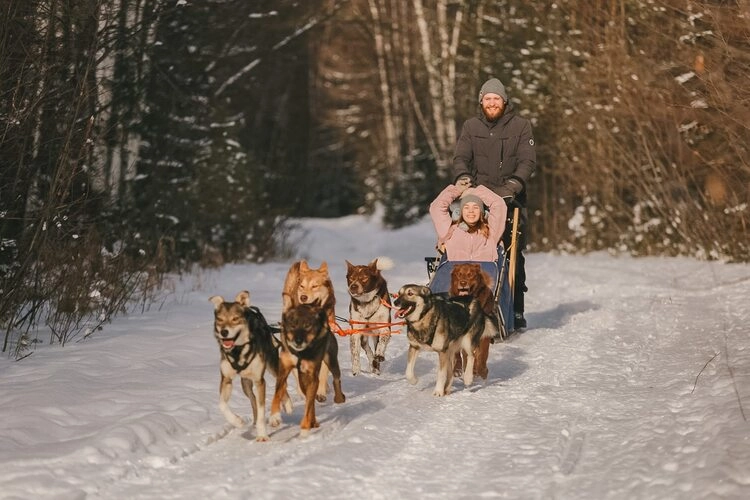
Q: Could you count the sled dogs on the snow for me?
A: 6